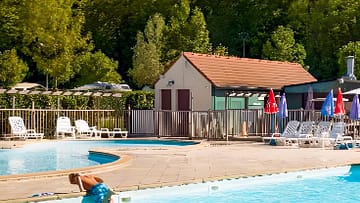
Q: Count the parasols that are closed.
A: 6